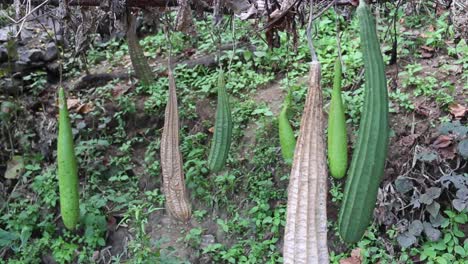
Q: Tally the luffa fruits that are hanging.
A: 8